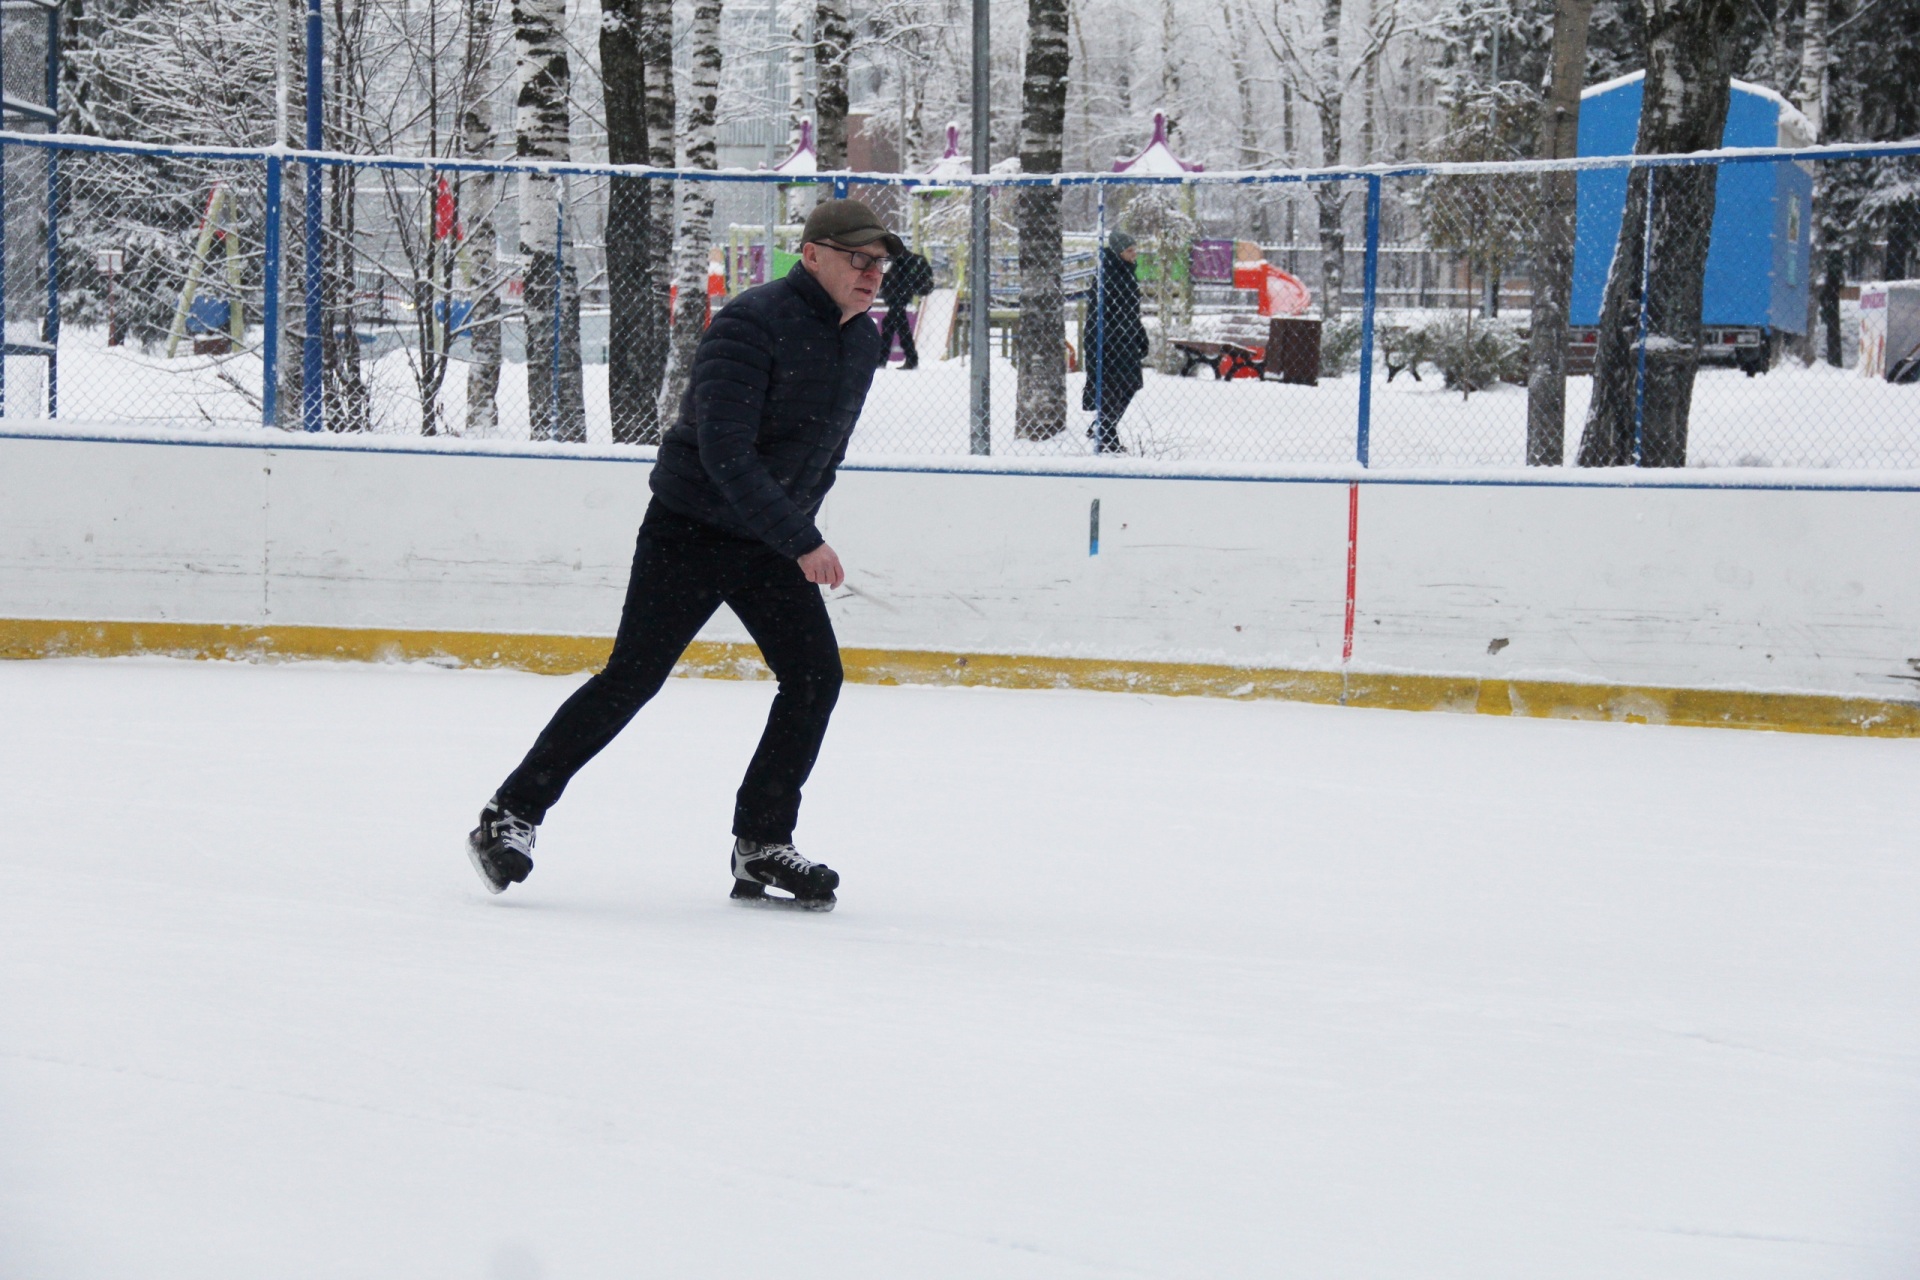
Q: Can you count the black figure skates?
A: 2